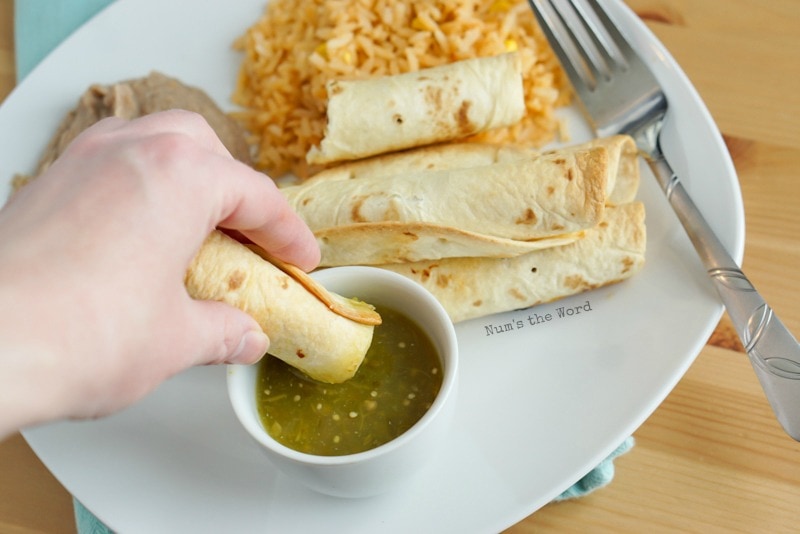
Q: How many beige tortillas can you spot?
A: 5